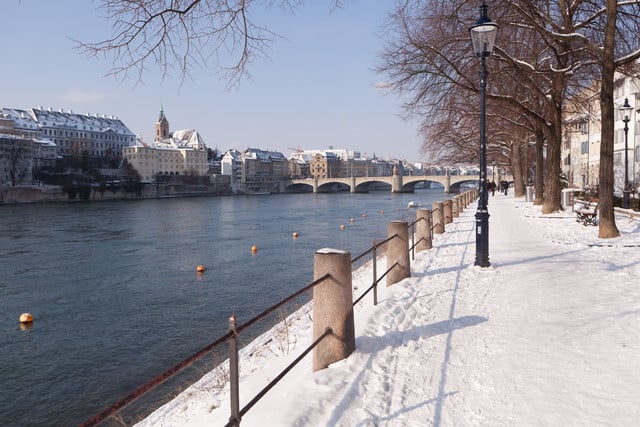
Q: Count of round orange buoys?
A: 9